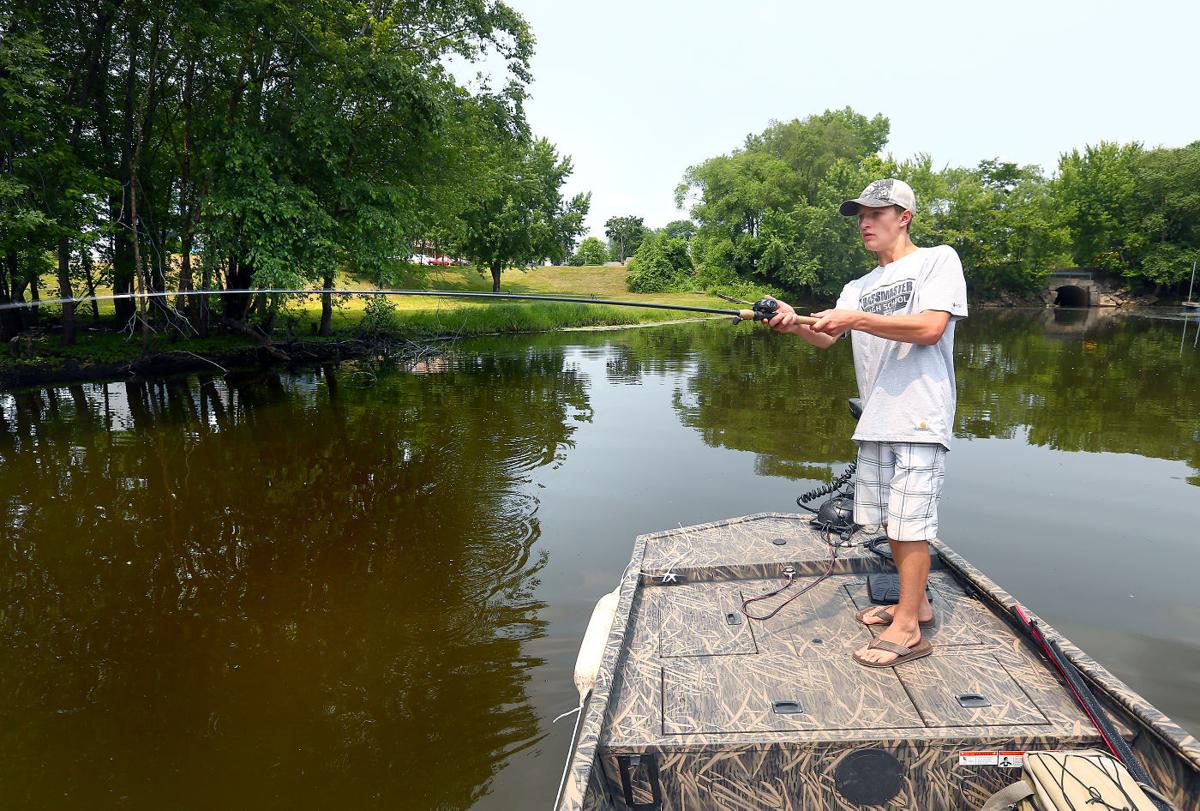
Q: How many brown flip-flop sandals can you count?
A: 2